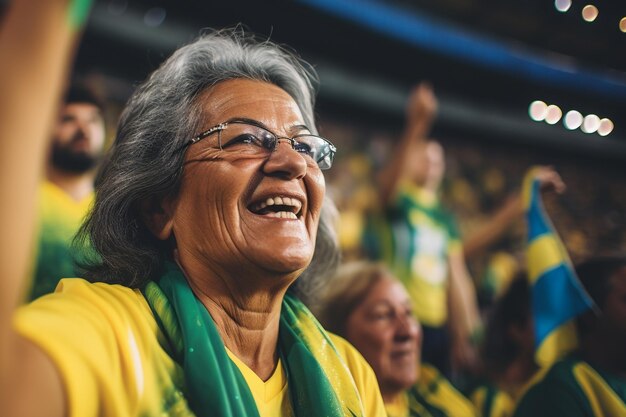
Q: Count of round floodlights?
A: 8